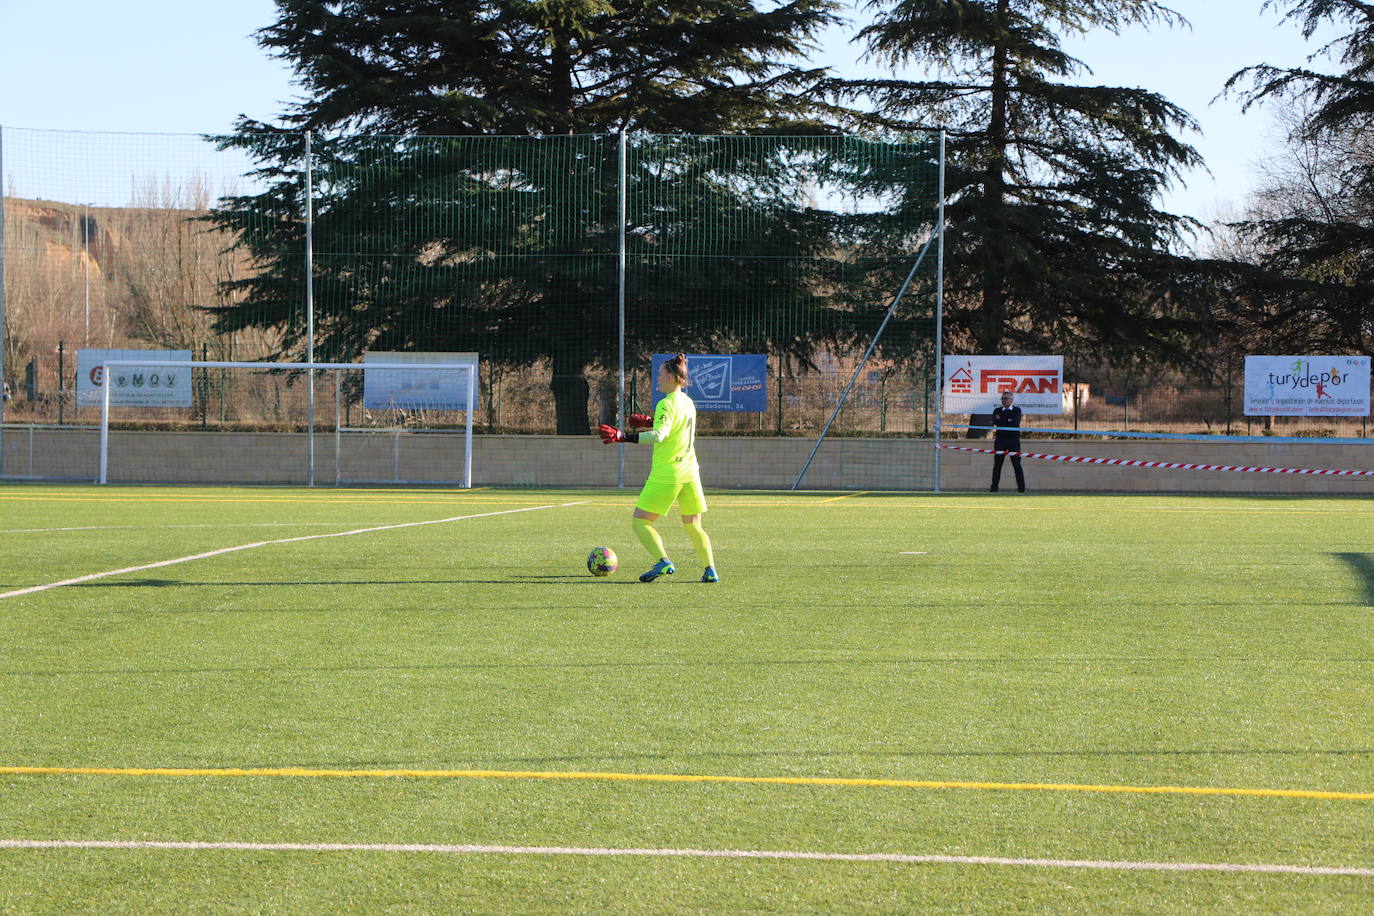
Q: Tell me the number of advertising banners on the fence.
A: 5